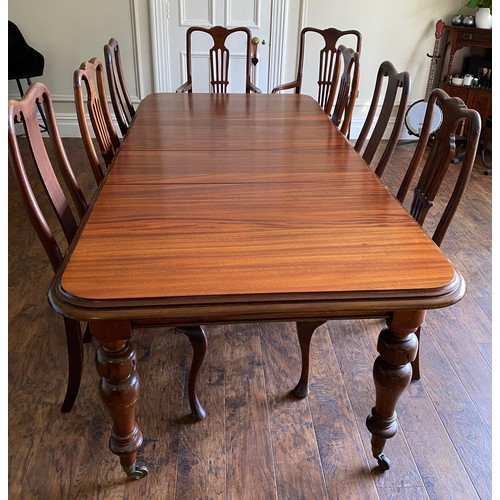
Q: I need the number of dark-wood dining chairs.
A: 8